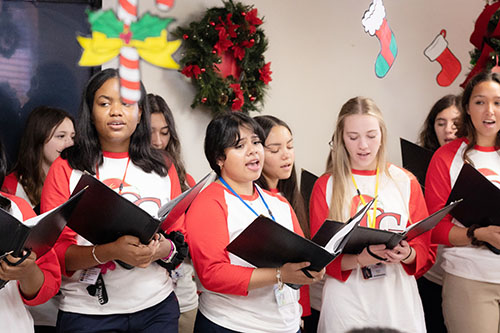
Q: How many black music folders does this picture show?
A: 7